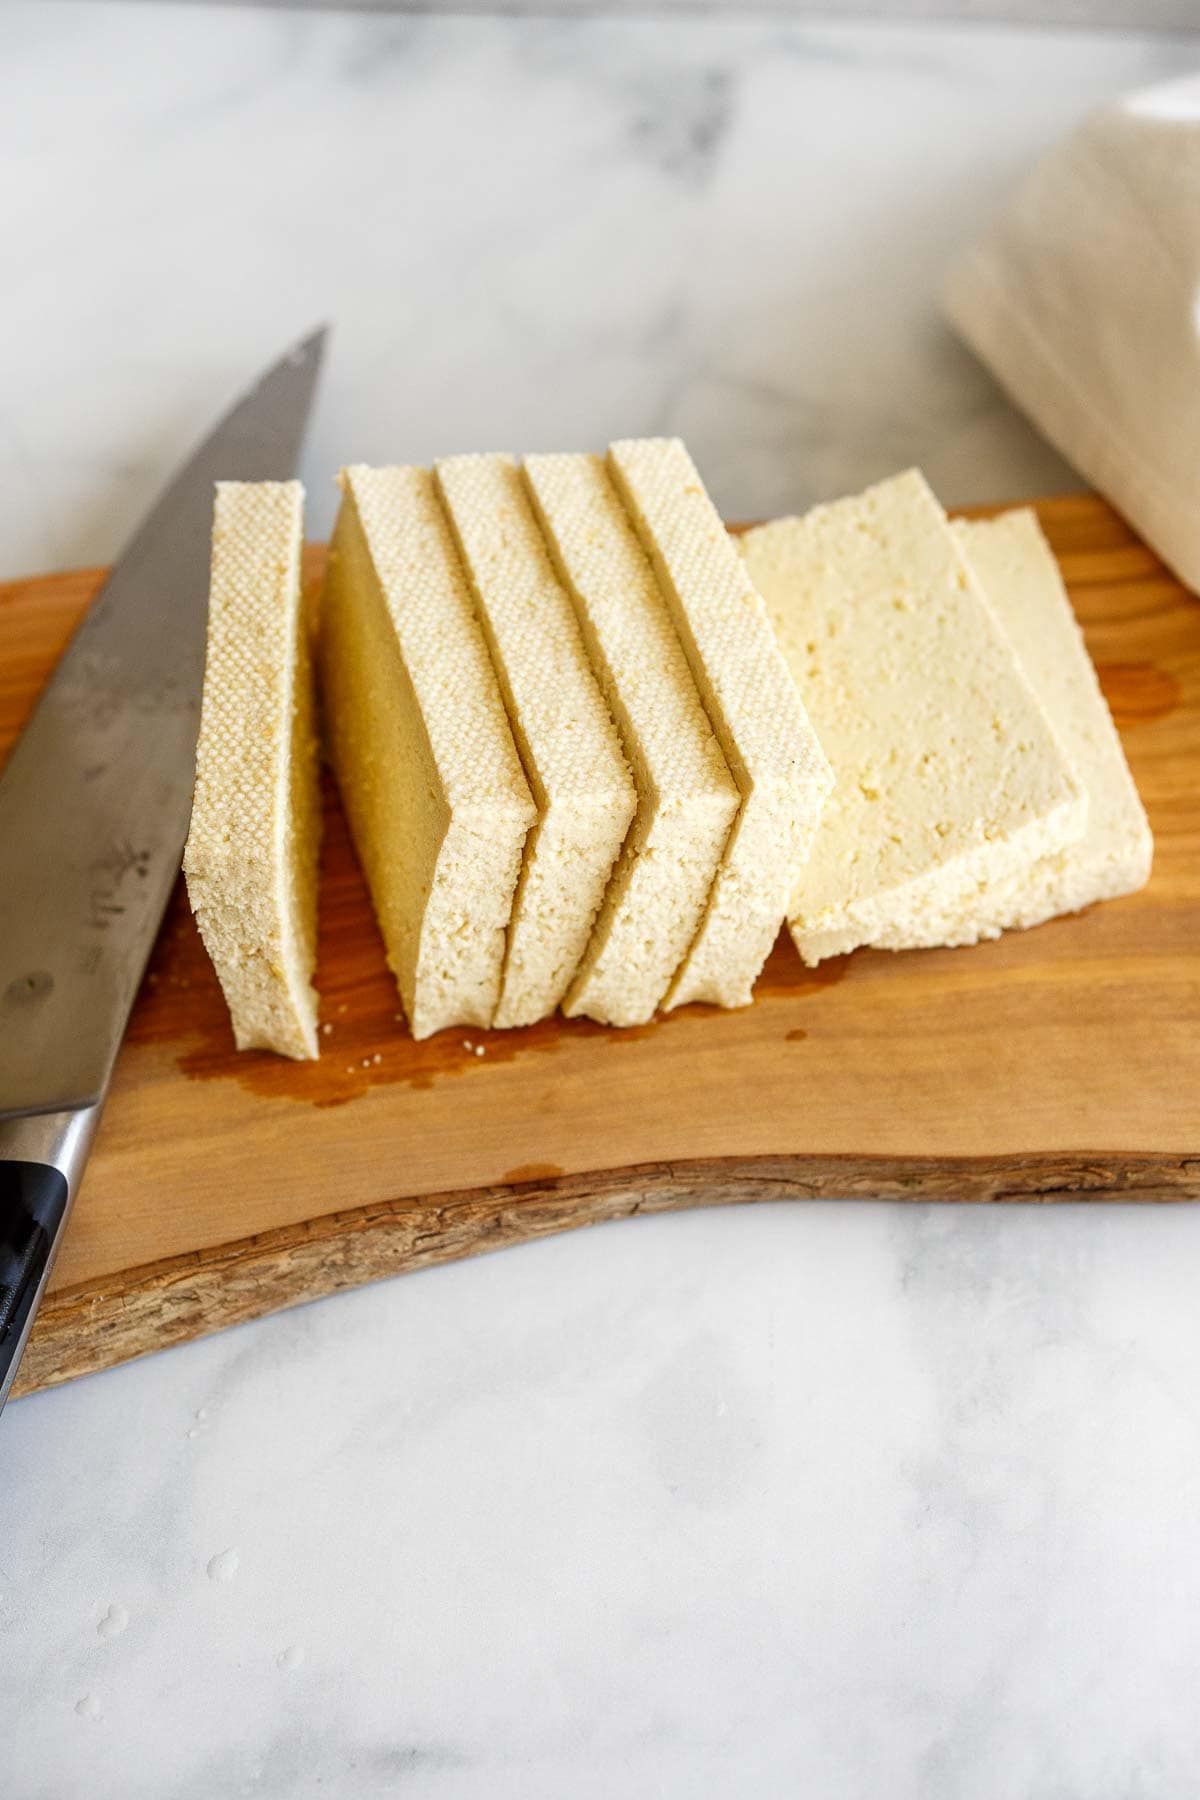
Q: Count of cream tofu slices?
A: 7